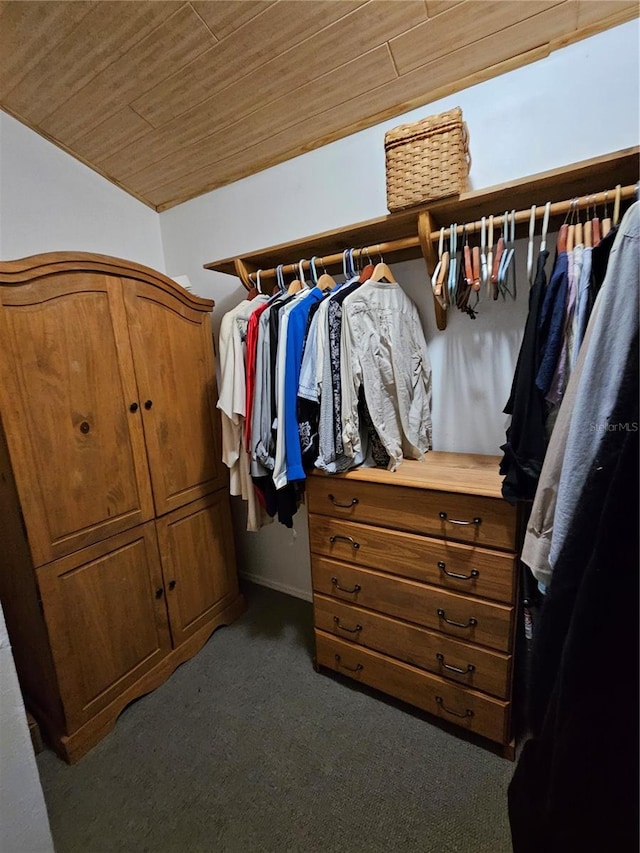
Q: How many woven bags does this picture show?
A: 1